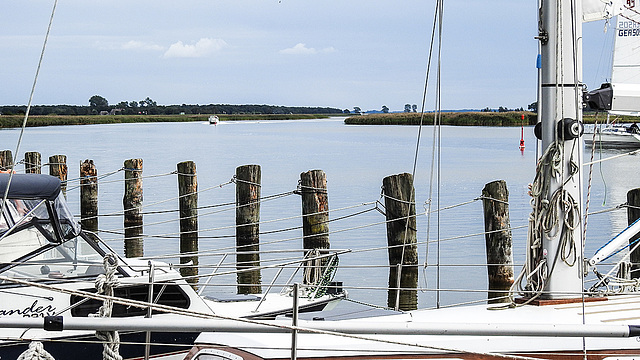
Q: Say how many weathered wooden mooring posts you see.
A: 11